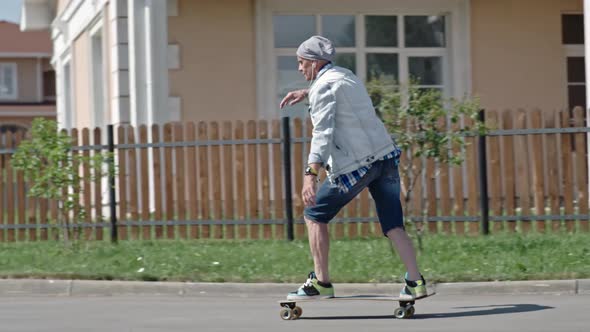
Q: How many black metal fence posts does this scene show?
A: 3